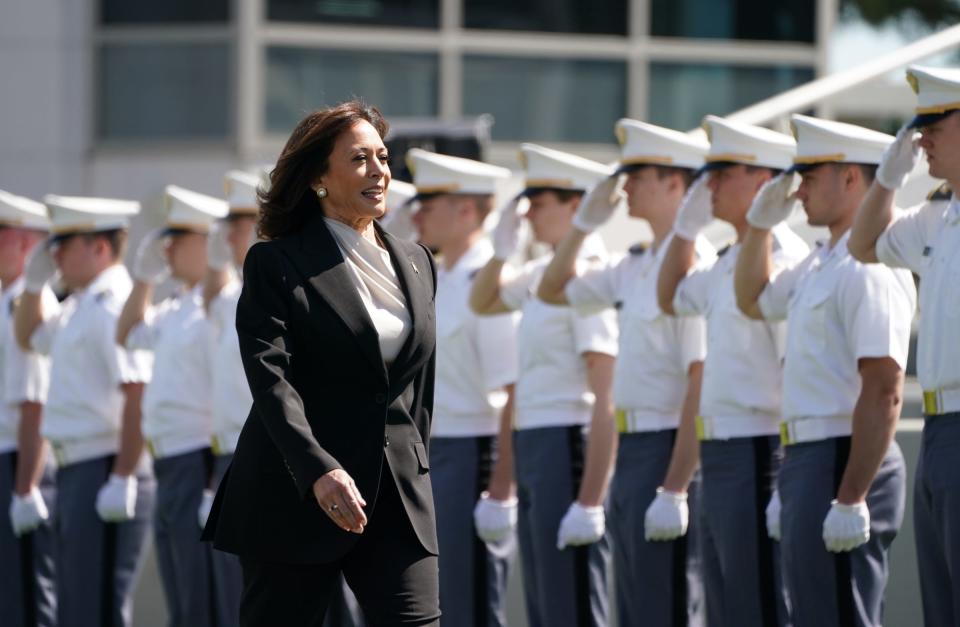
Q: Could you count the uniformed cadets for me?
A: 11